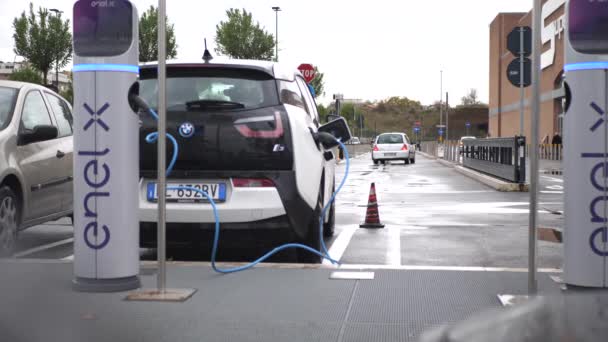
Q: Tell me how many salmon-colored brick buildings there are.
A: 1